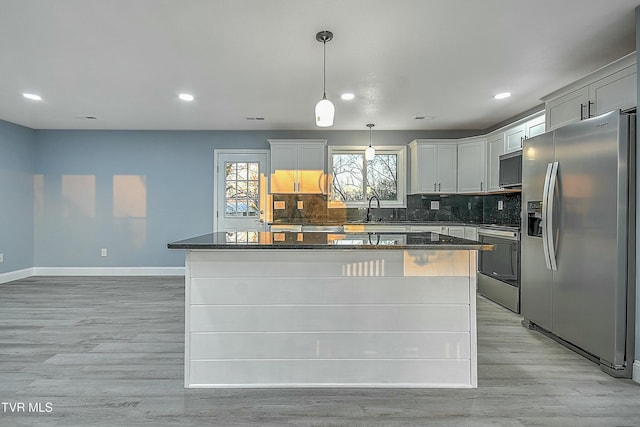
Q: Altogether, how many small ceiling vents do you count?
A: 3